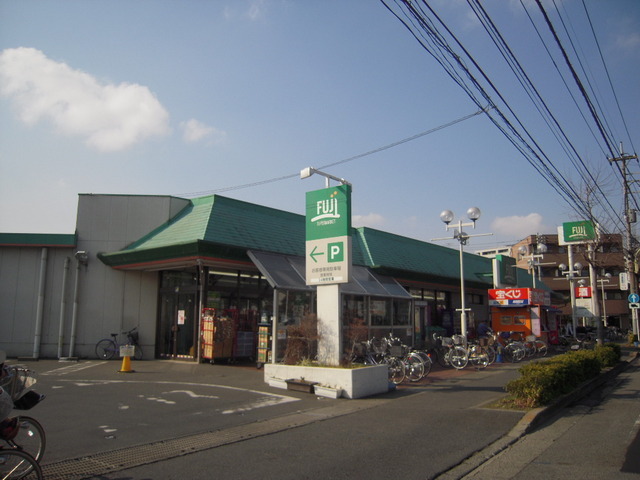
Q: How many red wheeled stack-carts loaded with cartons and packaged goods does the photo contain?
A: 2